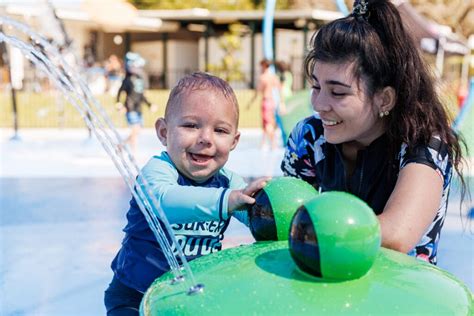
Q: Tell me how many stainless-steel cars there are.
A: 0